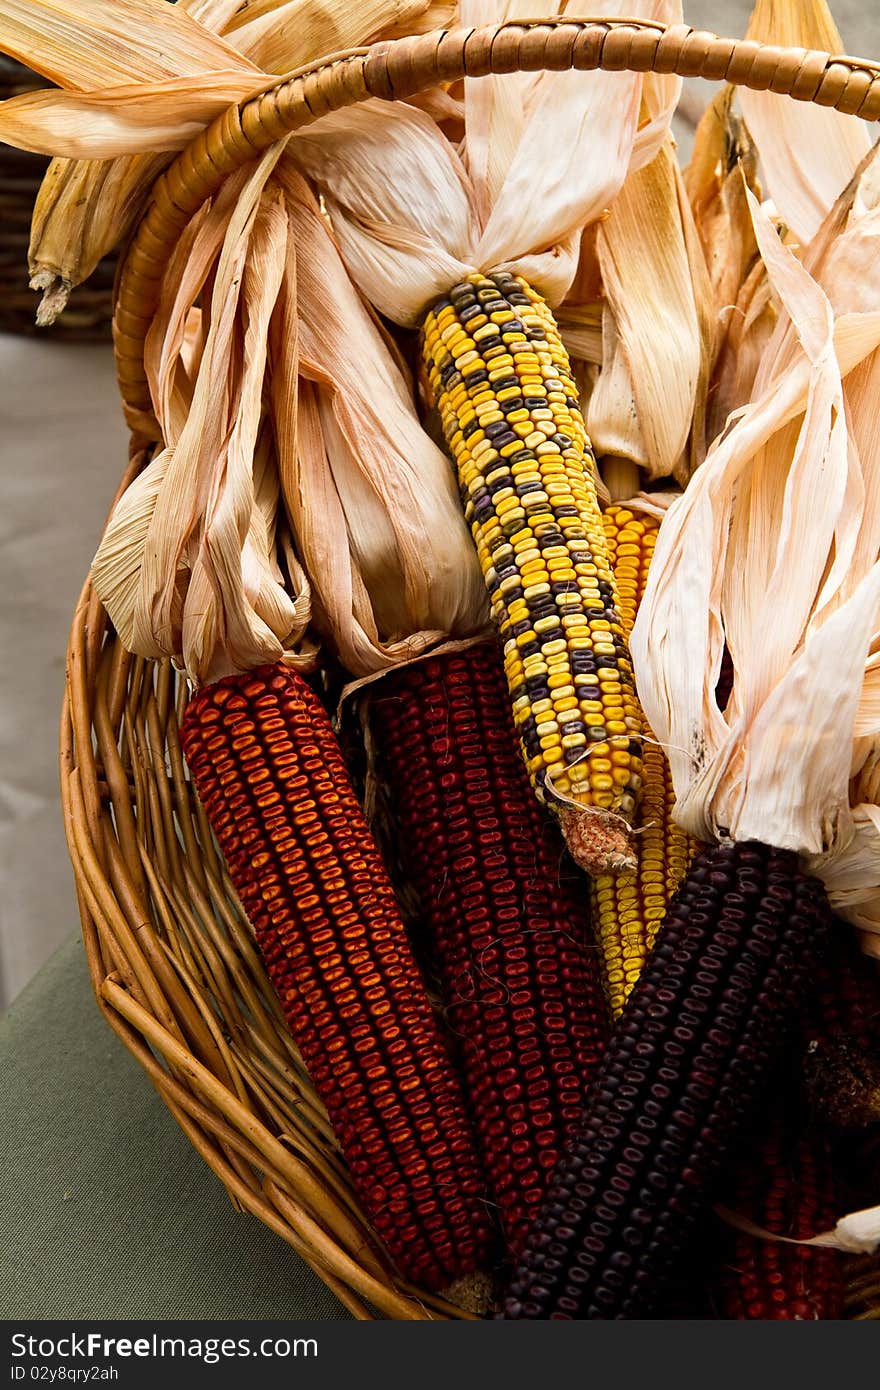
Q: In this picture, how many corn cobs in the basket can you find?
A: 7